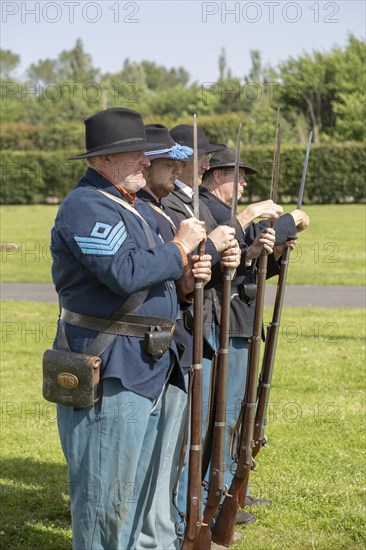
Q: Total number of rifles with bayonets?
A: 4